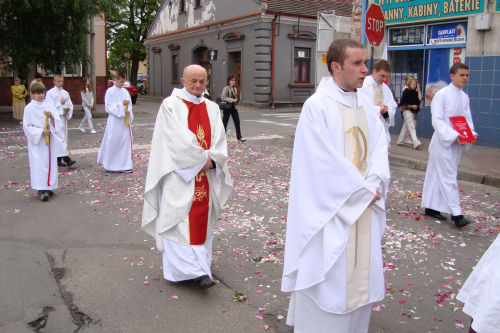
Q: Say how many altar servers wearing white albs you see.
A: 4